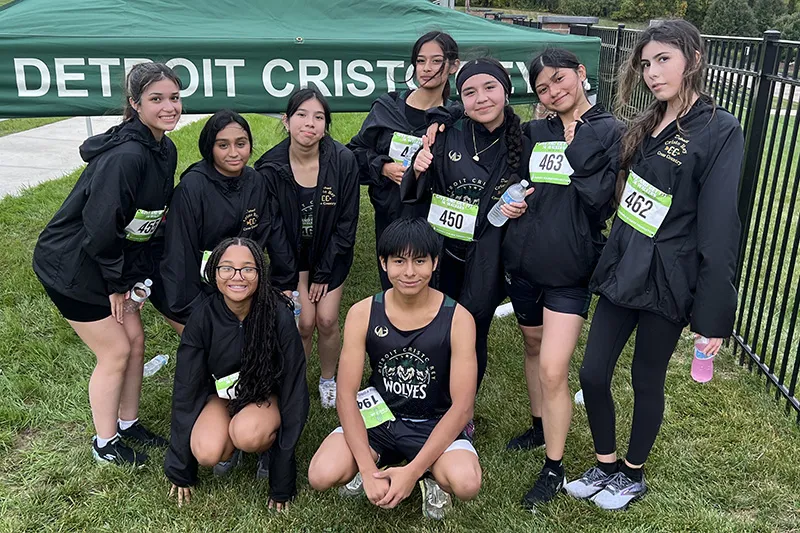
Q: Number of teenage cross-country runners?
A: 9